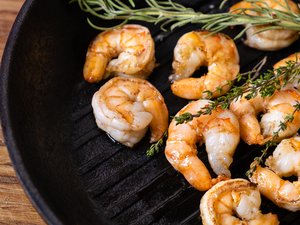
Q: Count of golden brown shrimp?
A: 9